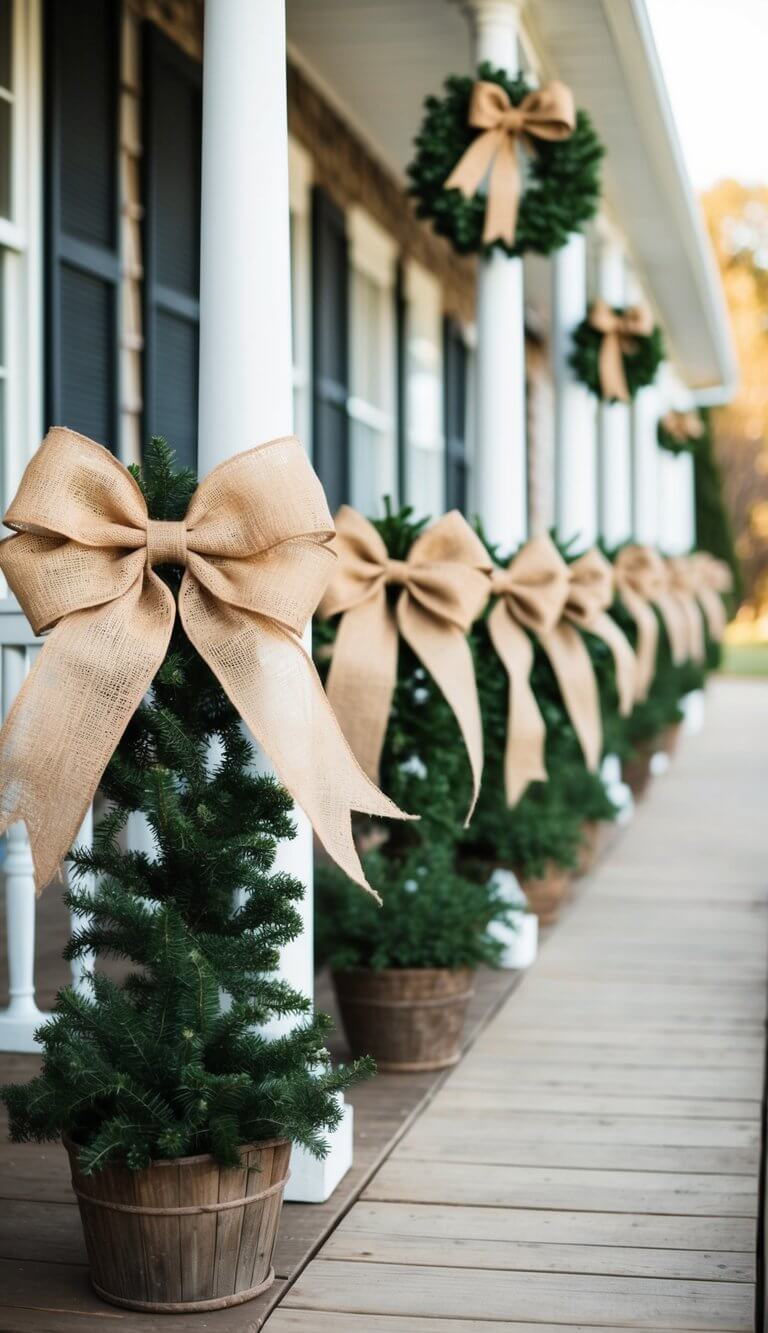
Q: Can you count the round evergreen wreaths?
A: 3